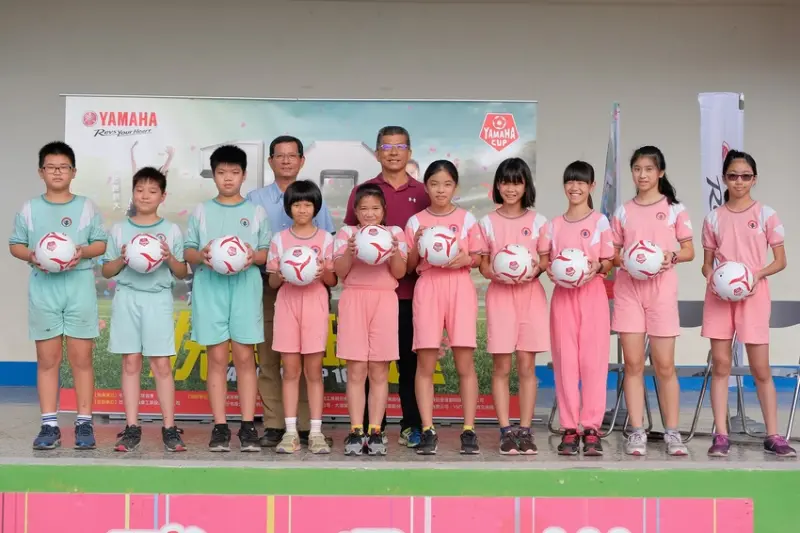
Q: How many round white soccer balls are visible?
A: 10